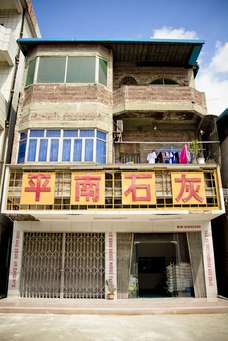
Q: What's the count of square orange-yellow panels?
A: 4